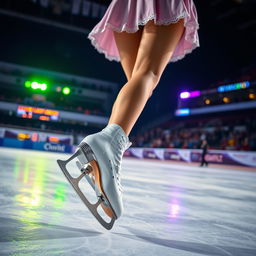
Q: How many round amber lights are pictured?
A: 3